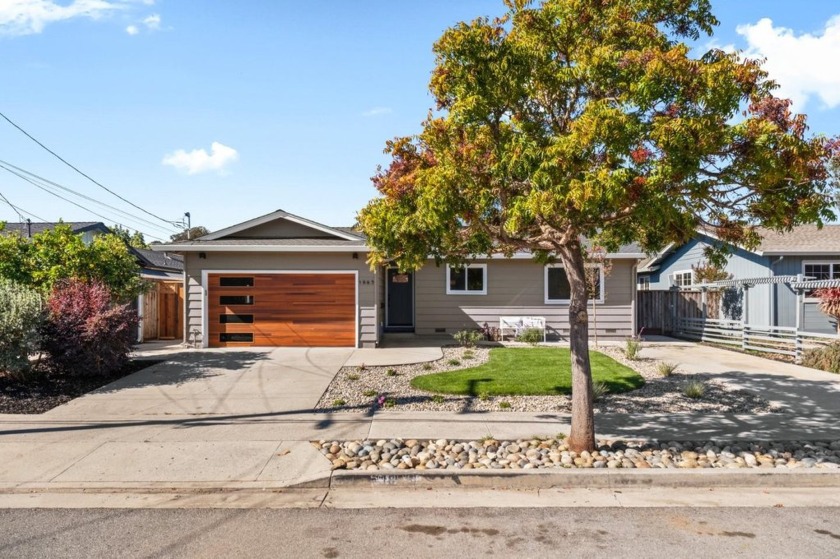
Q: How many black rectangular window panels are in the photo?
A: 4